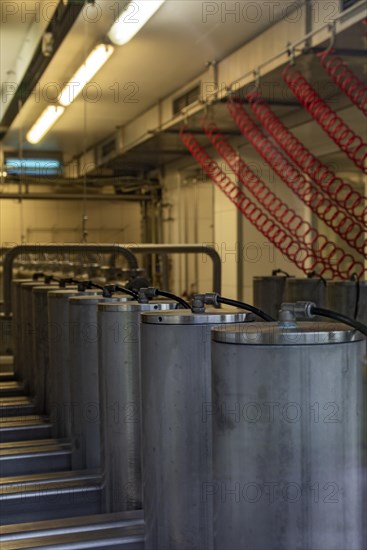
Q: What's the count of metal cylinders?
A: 11